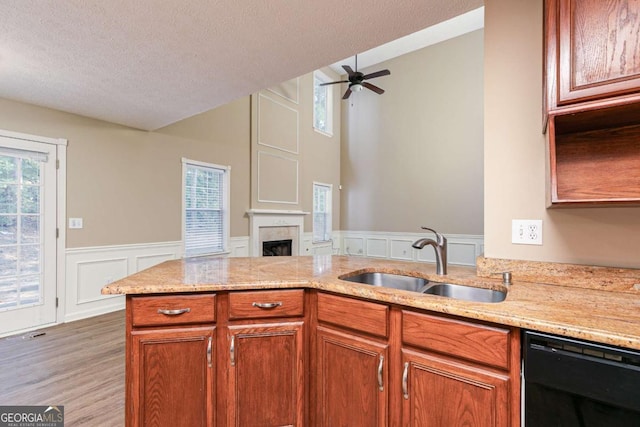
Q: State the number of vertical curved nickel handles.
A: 4